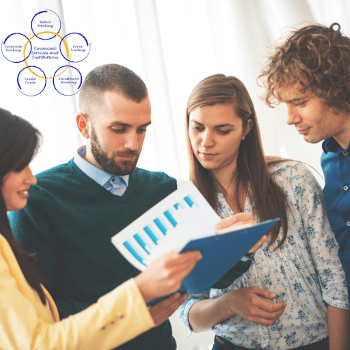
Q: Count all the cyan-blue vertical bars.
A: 7